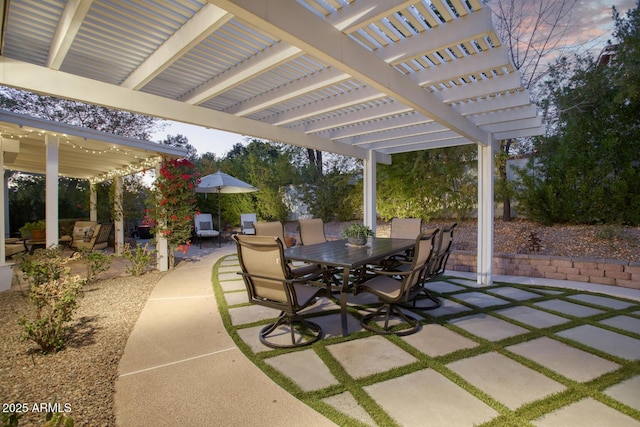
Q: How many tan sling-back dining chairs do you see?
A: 6